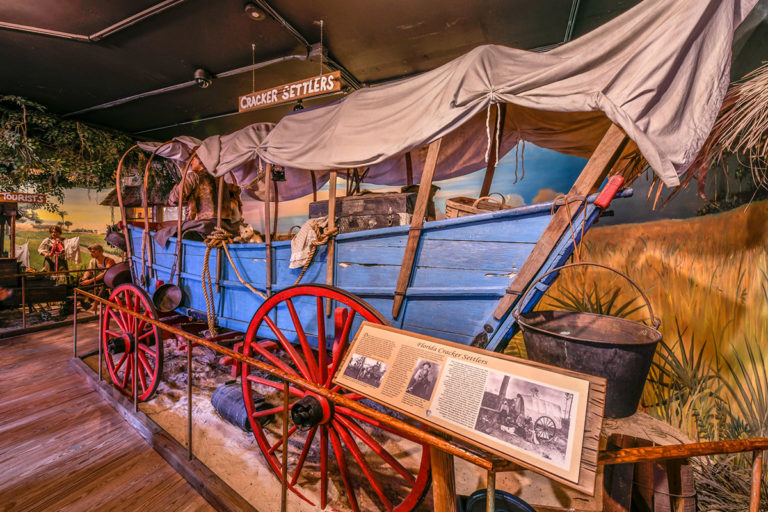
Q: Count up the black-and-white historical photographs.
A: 3